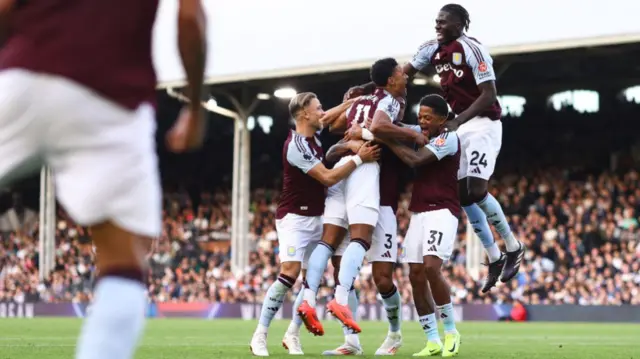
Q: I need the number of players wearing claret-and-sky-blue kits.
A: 6